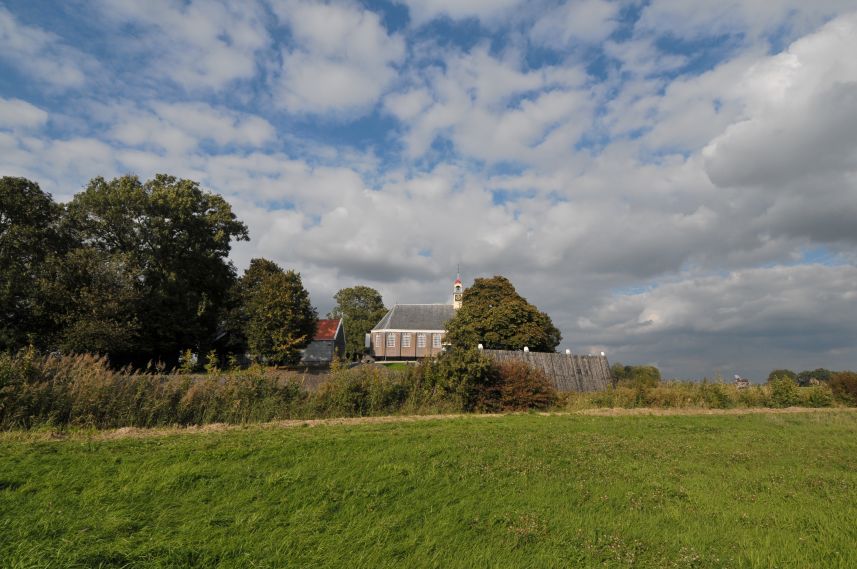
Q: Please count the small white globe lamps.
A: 4